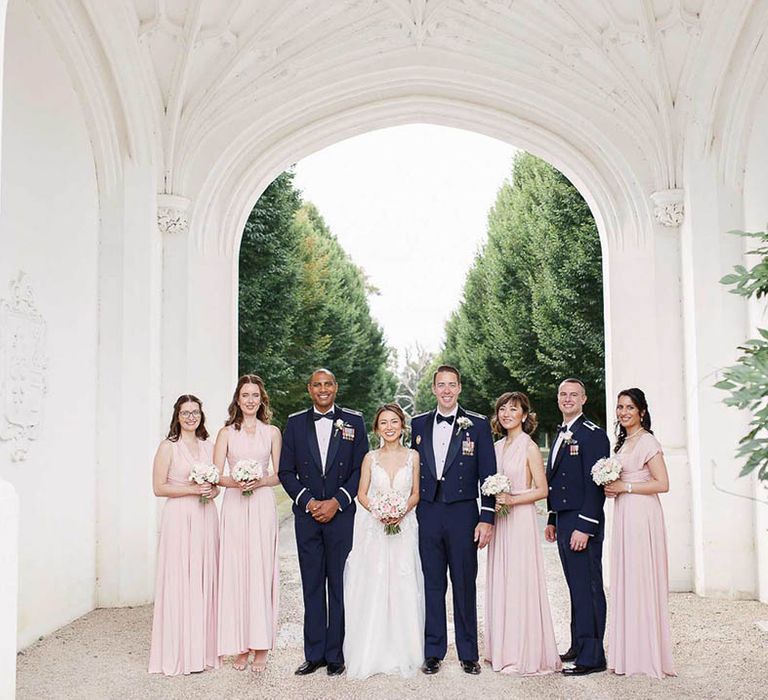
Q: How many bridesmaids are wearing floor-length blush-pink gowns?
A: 4